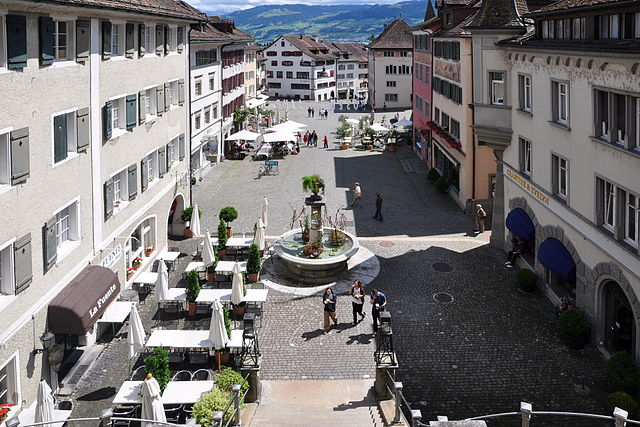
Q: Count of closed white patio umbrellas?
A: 10